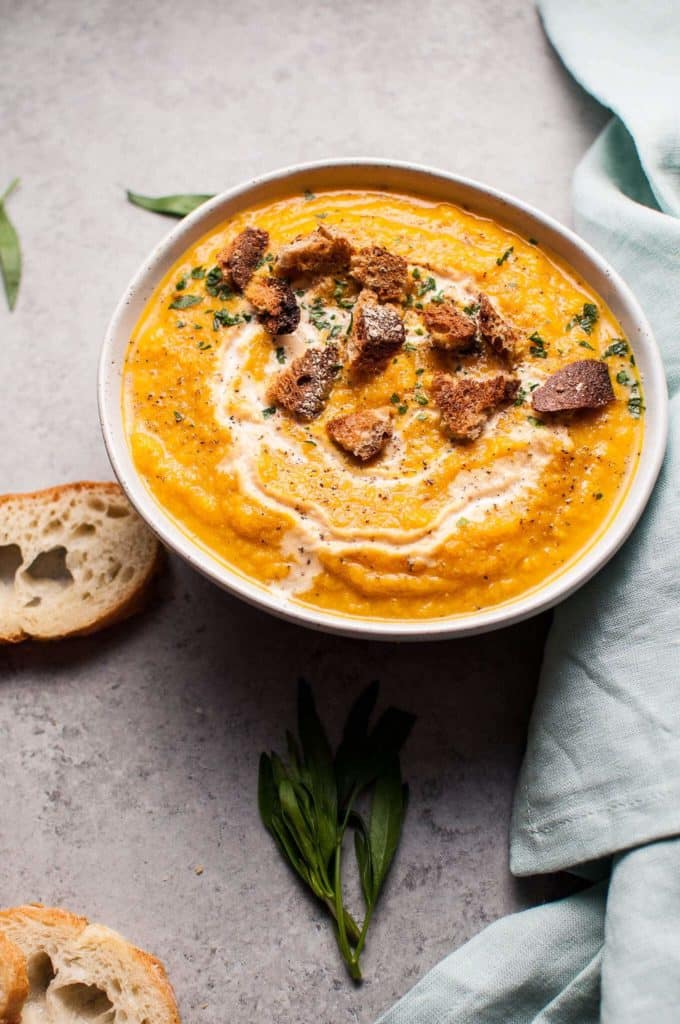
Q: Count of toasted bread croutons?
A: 11